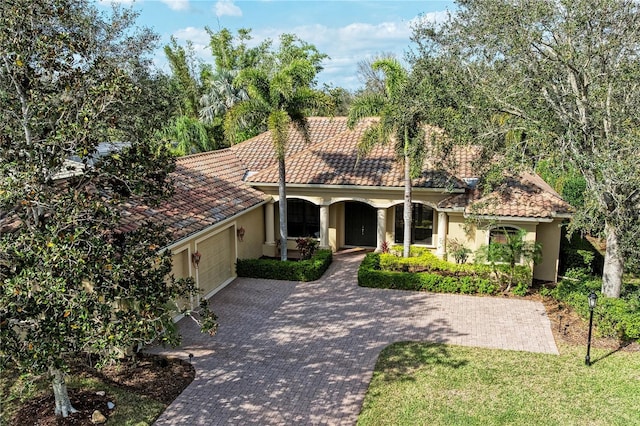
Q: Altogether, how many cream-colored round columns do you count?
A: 4